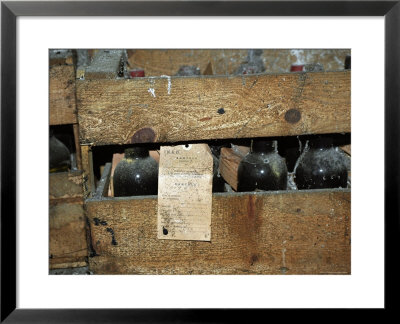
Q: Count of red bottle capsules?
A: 2